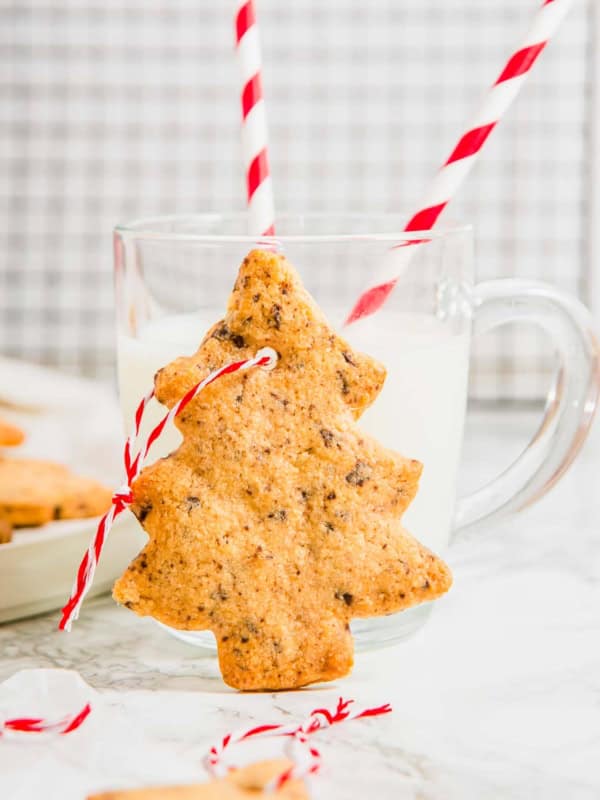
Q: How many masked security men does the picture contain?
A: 0